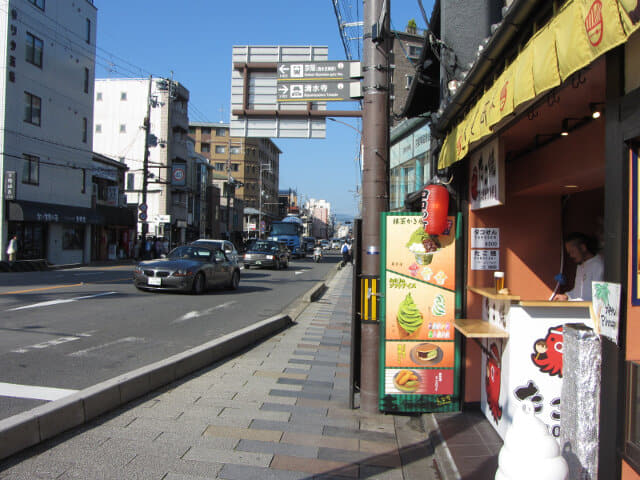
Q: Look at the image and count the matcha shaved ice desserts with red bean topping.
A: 1